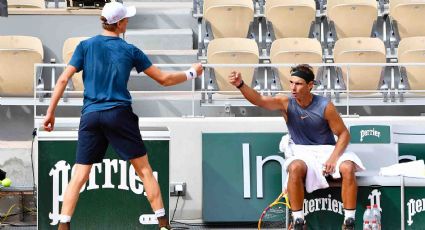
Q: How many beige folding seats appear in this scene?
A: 10